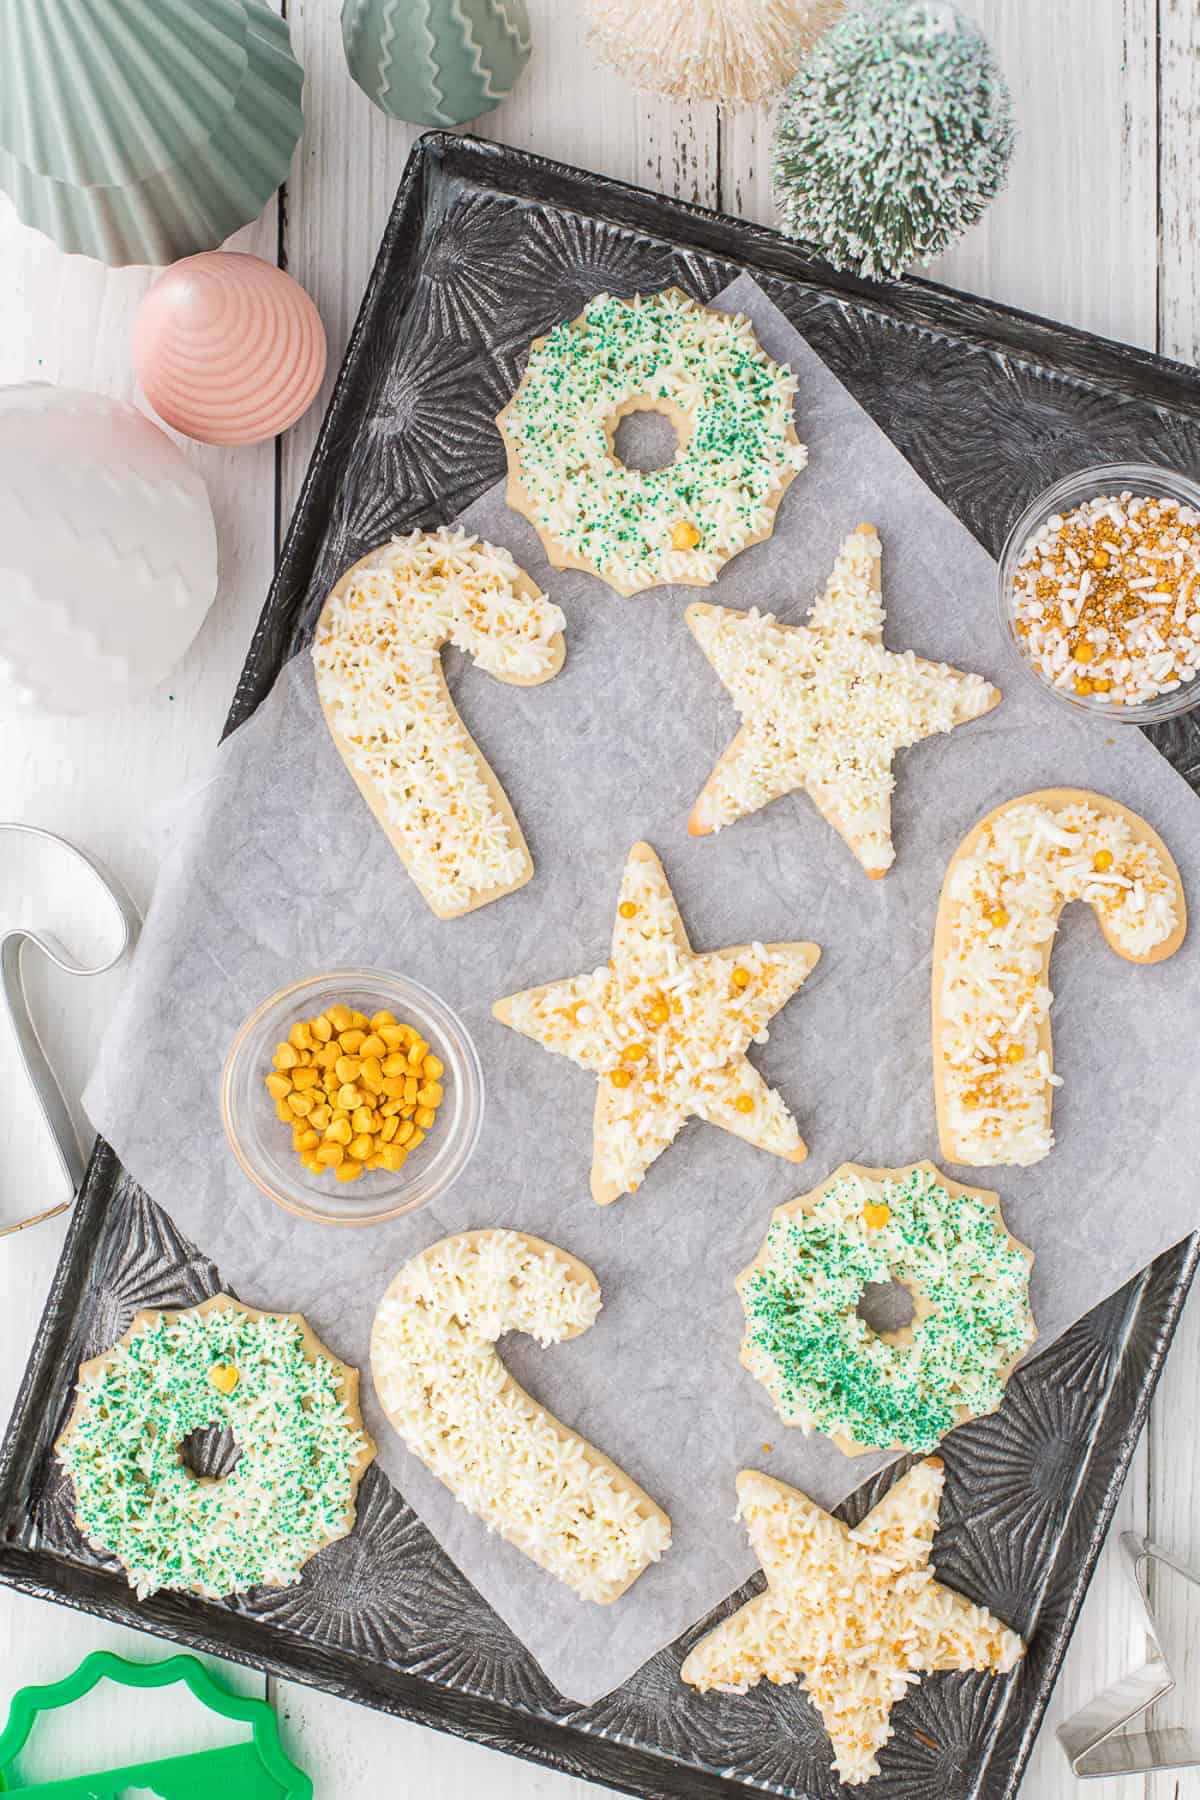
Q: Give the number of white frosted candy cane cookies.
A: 3